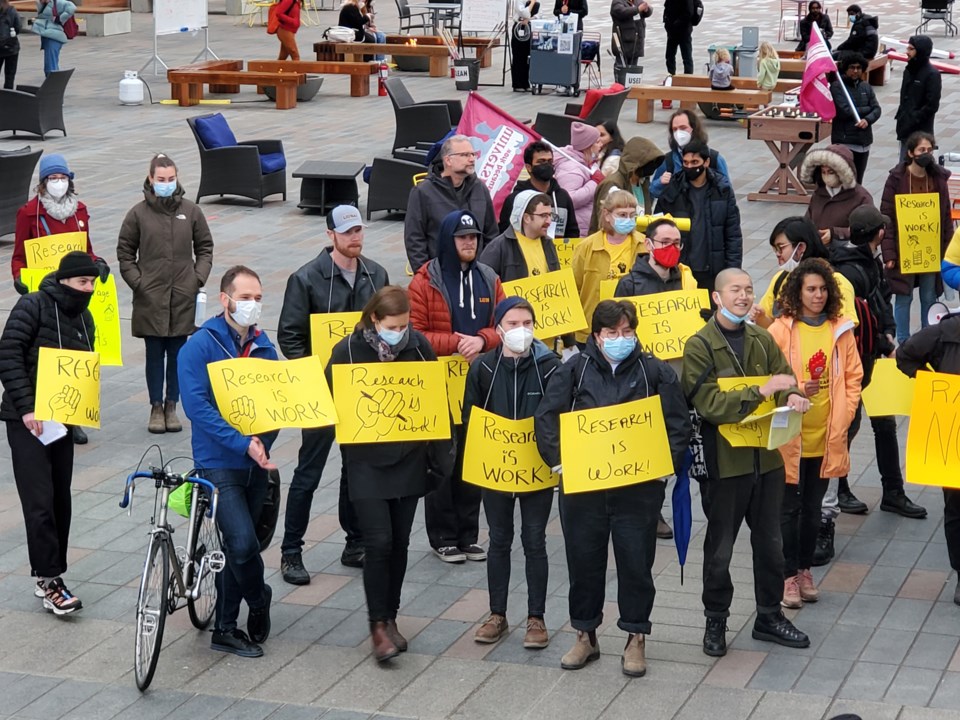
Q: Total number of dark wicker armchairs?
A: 6